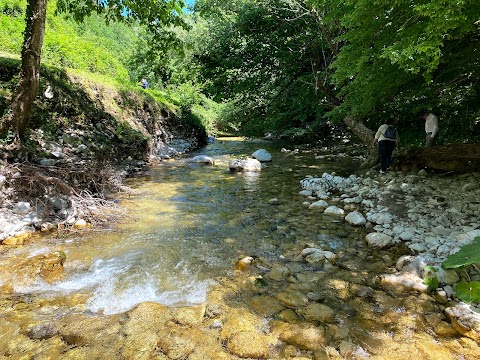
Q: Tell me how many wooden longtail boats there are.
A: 0